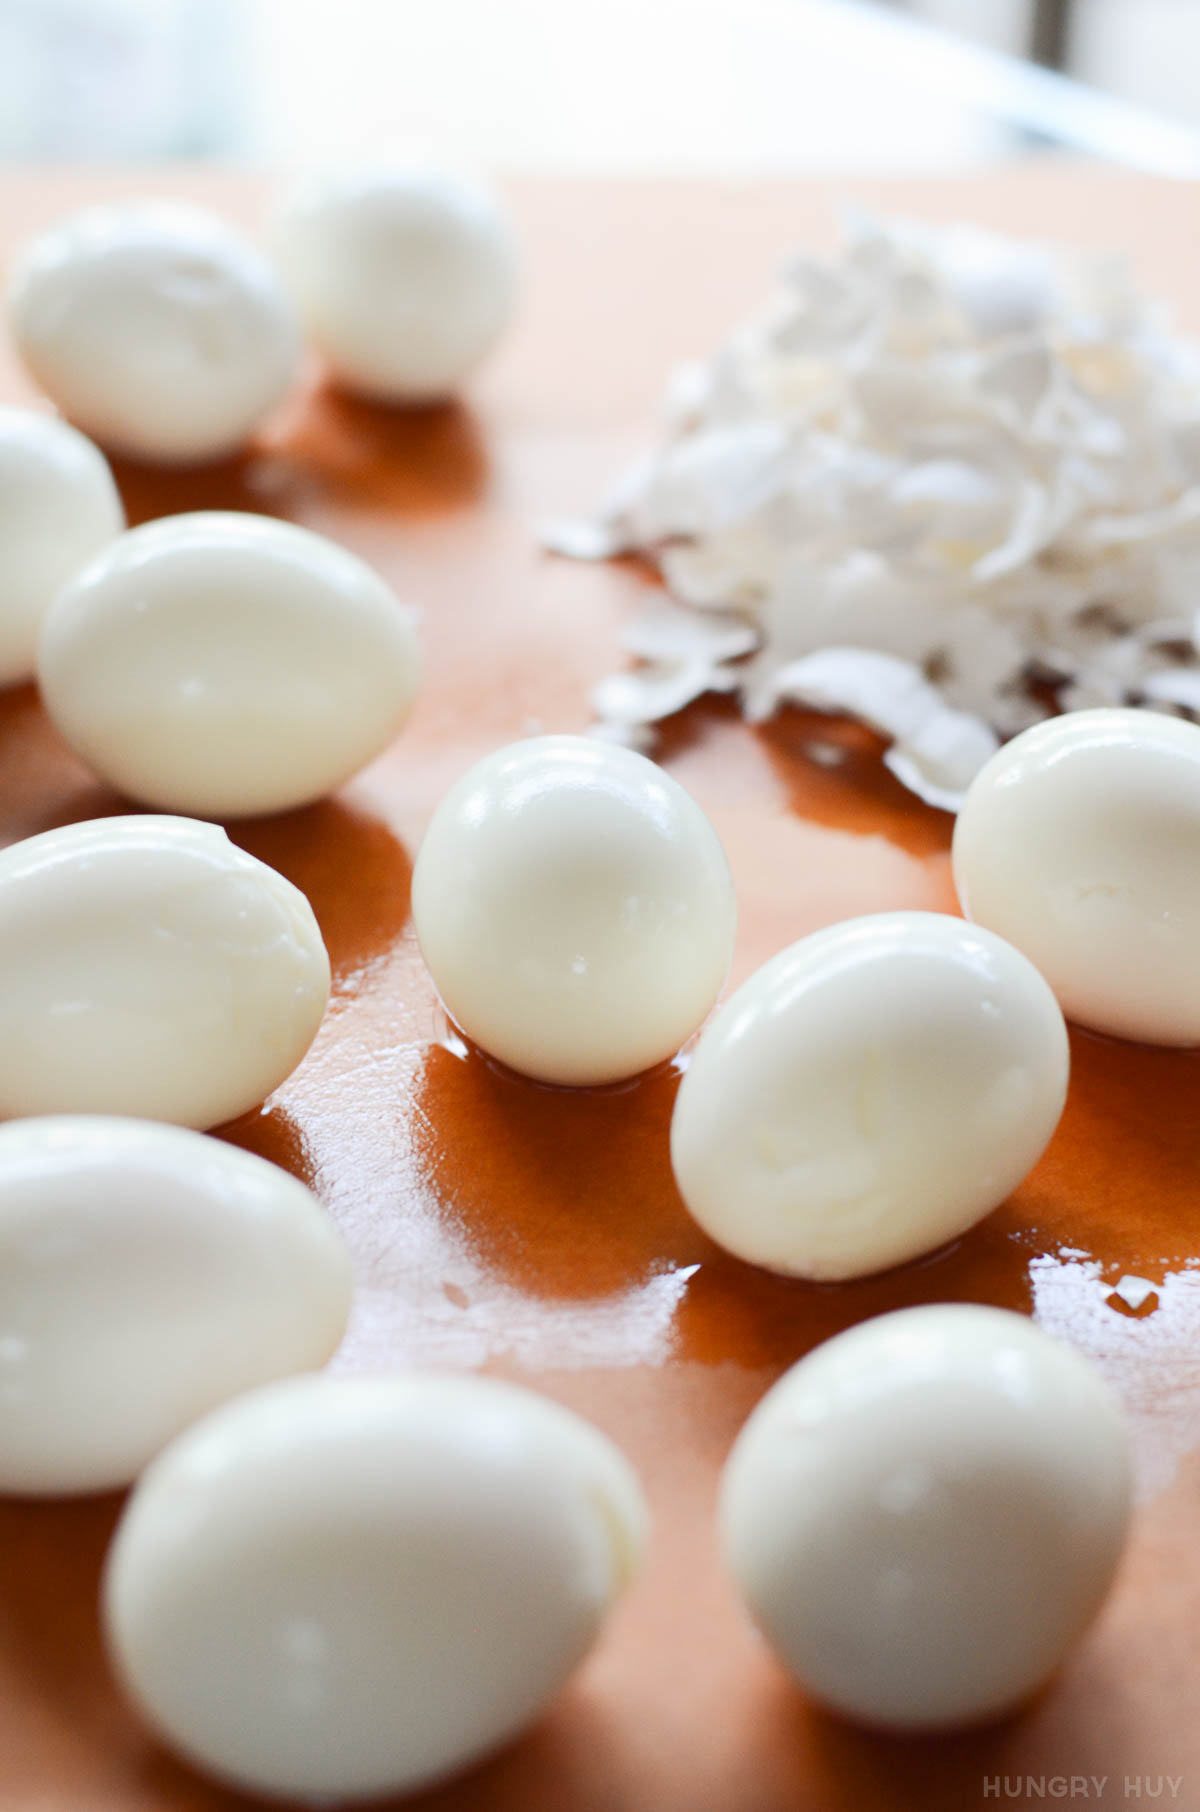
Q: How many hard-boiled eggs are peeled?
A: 11